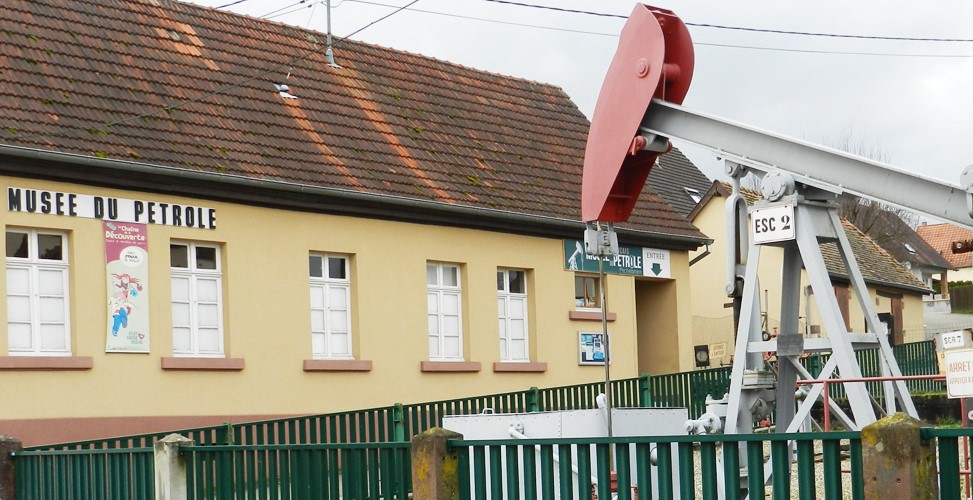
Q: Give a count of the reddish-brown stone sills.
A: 6